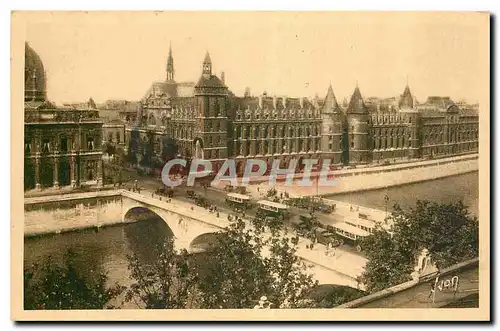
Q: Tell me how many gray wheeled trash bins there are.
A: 0